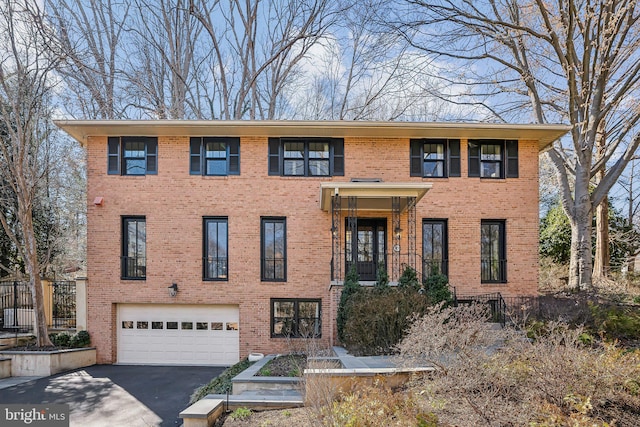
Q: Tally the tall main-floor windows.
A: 5